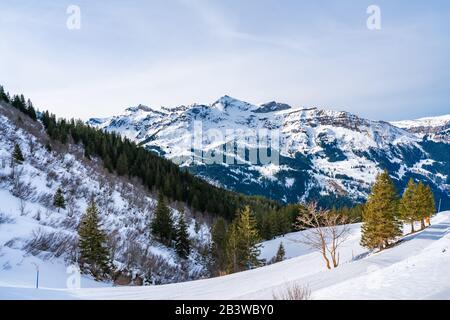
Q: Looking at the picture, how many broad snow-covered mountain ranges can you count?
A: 1